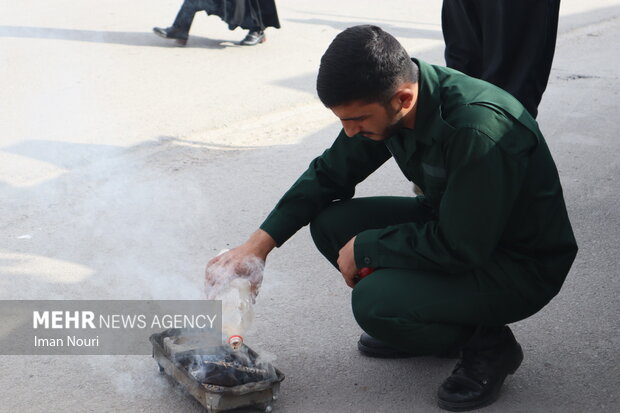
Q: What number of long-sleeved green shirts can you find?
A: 1